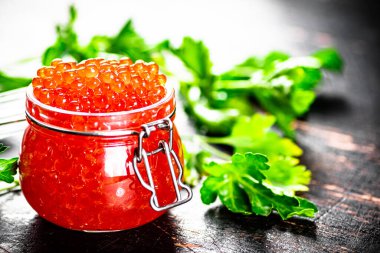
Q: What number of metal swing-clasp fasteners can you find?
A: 1